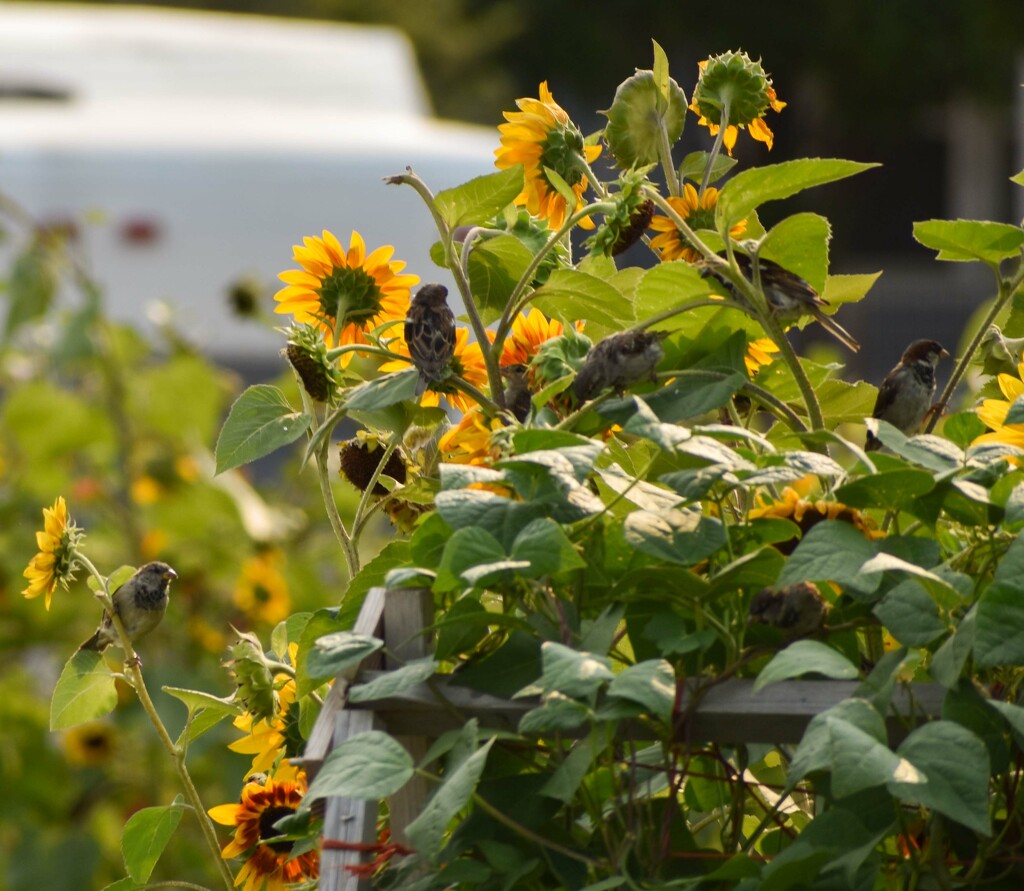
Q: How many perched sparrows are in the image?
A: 7